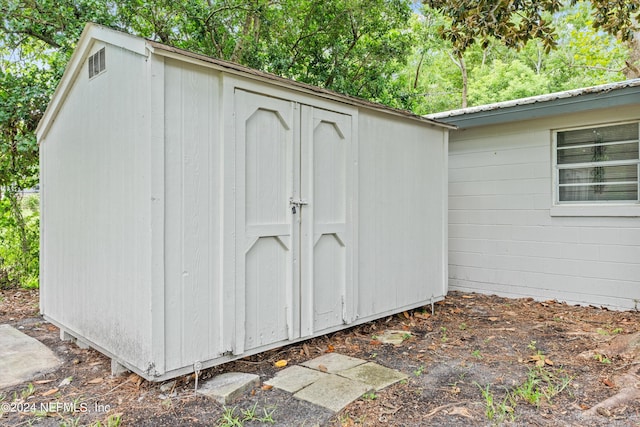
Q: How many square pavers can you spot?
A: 4